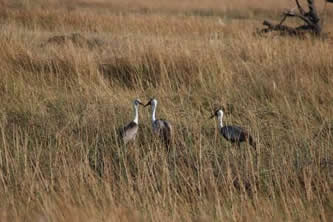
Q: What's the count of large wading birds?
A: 3